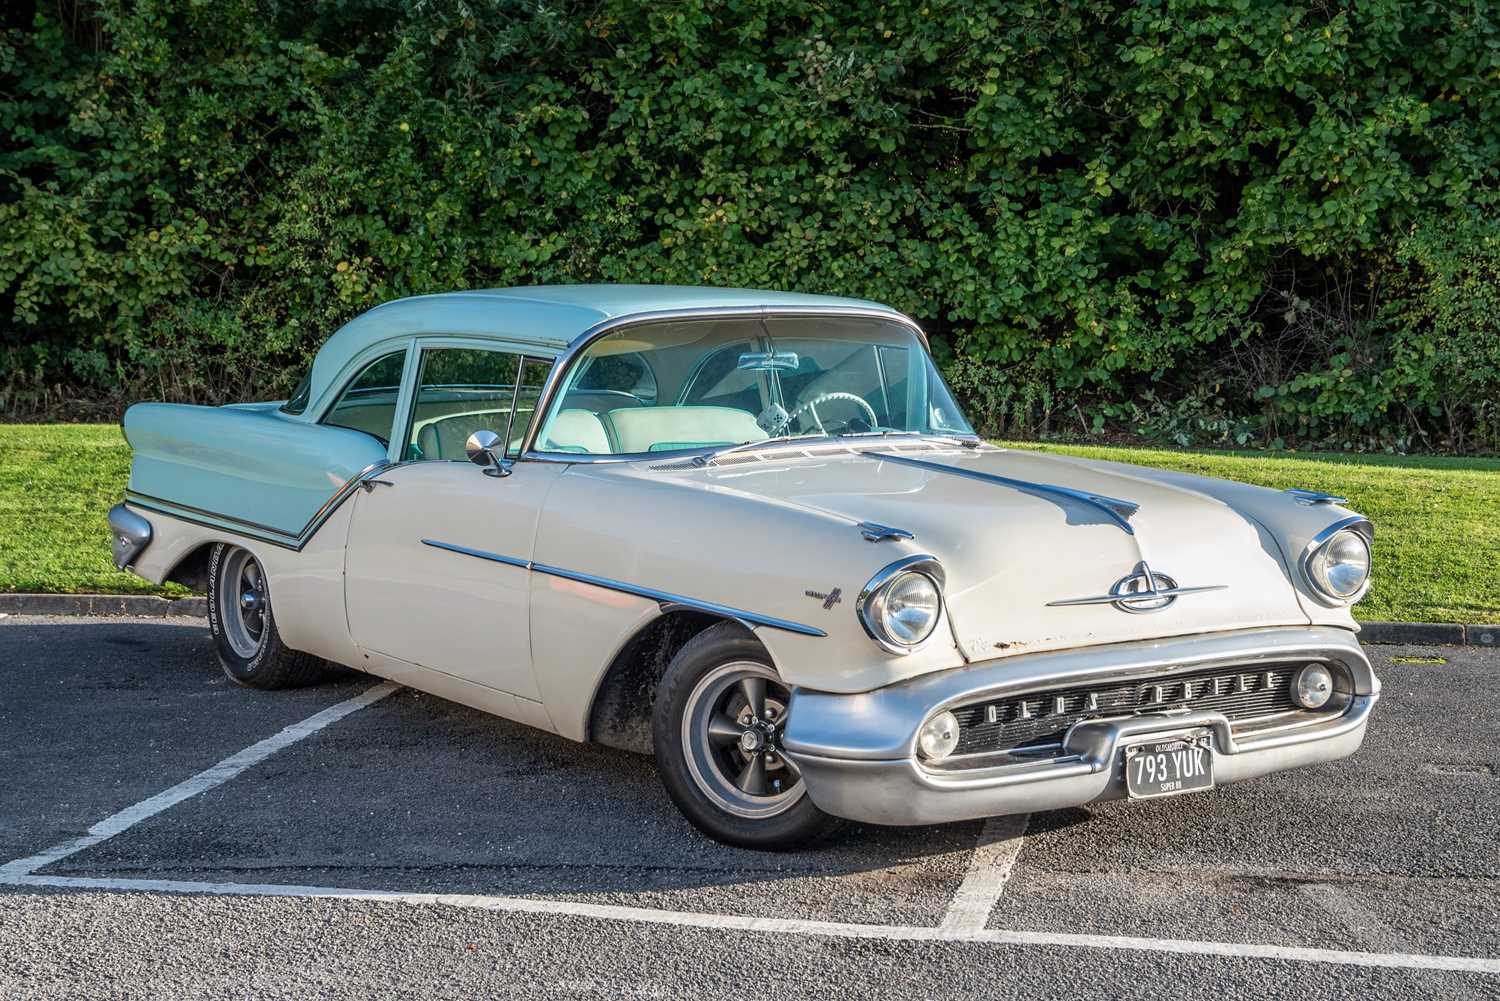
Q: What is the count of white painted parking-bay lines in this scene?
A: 3